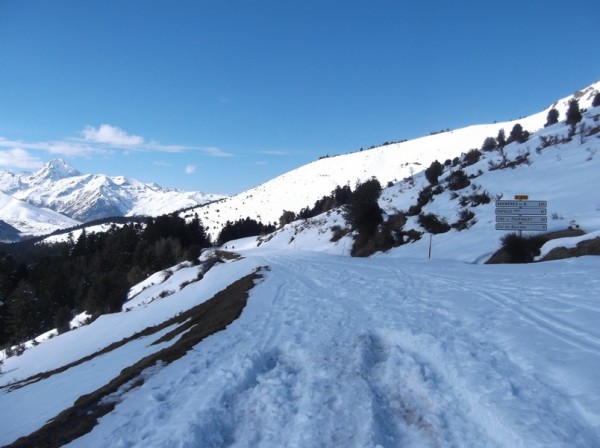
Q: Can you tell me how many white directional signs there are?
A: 4